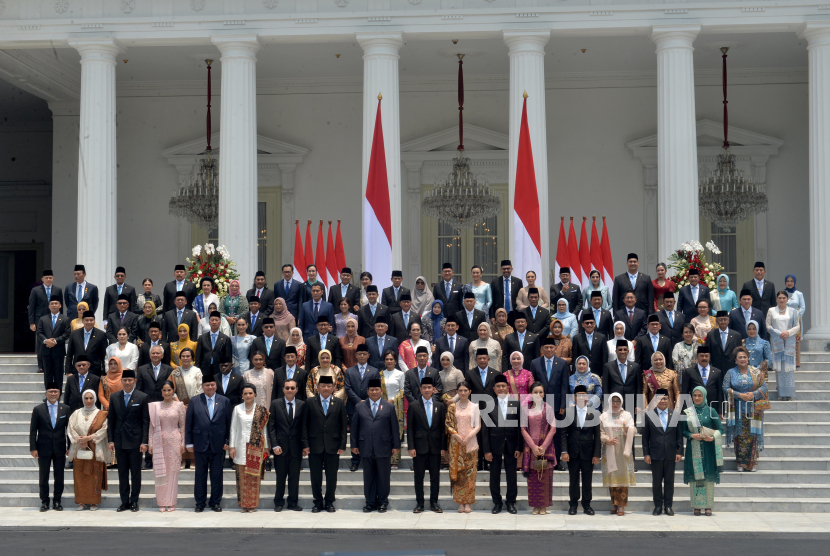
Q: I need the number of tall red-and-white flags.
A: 2